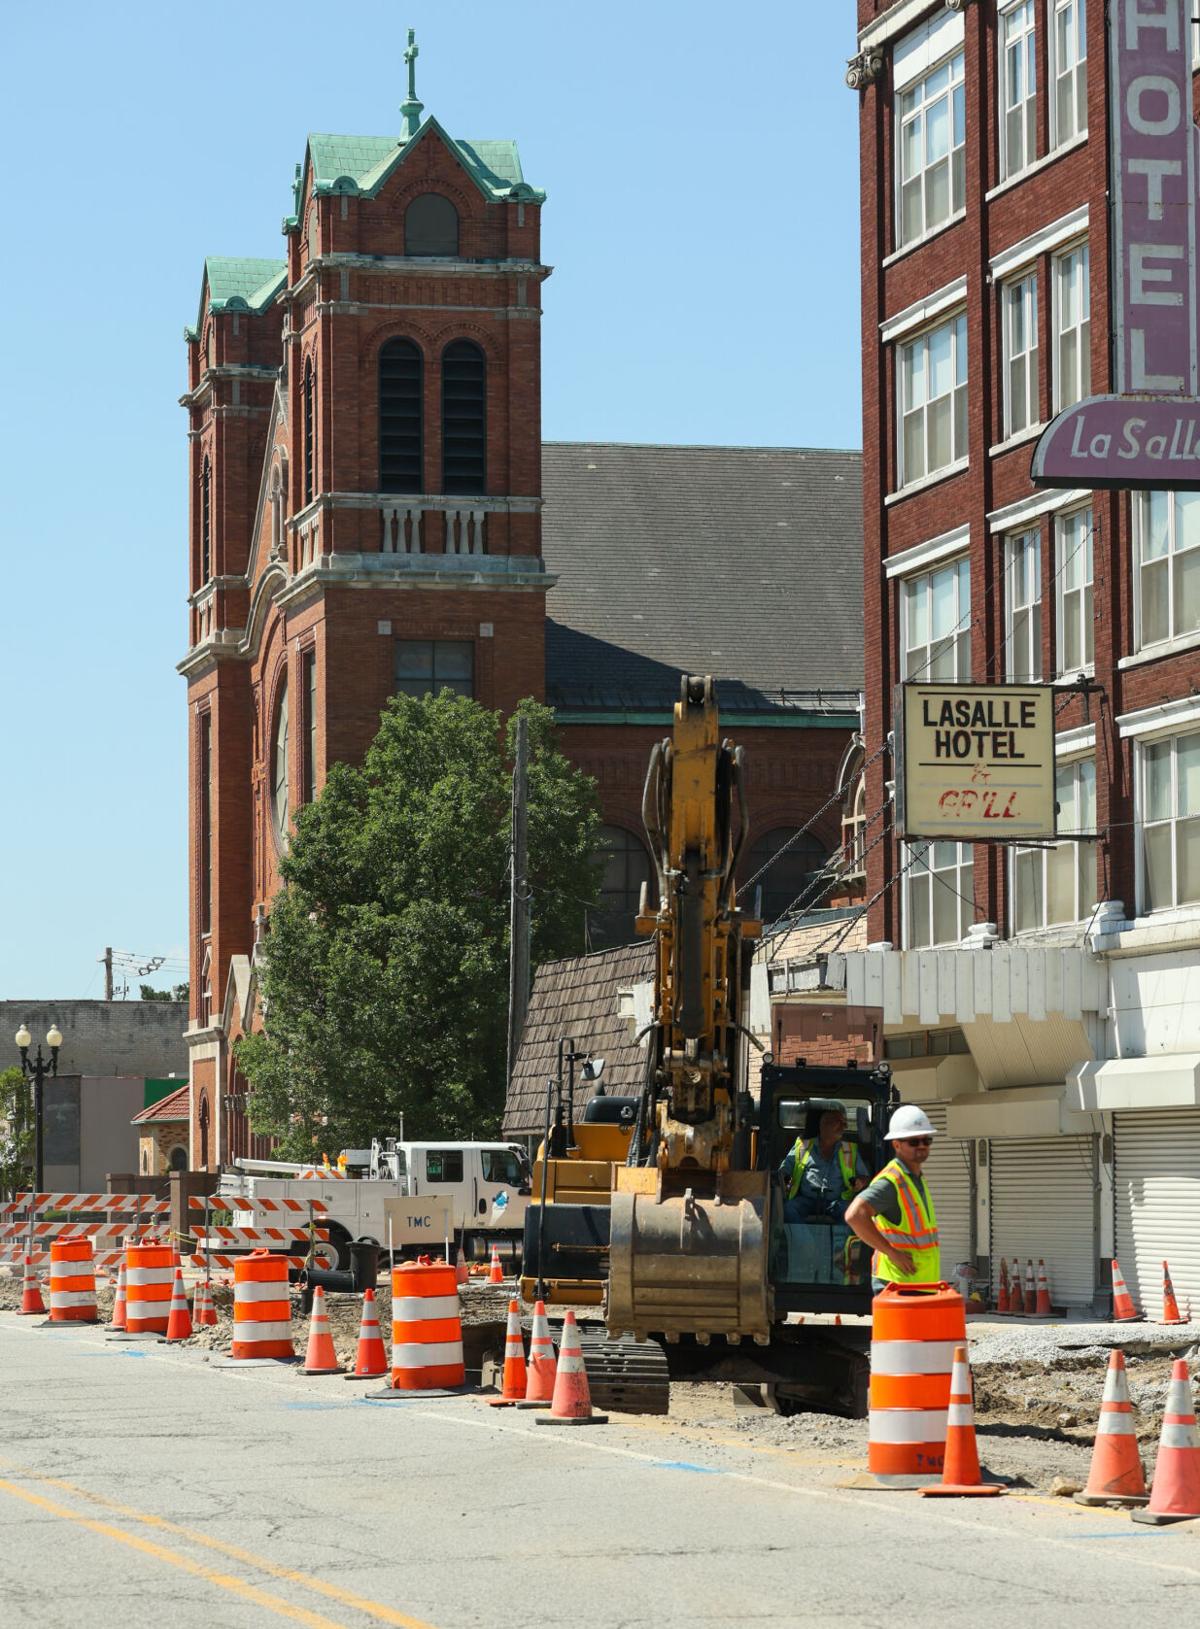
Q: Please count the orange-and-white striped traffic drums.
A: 5